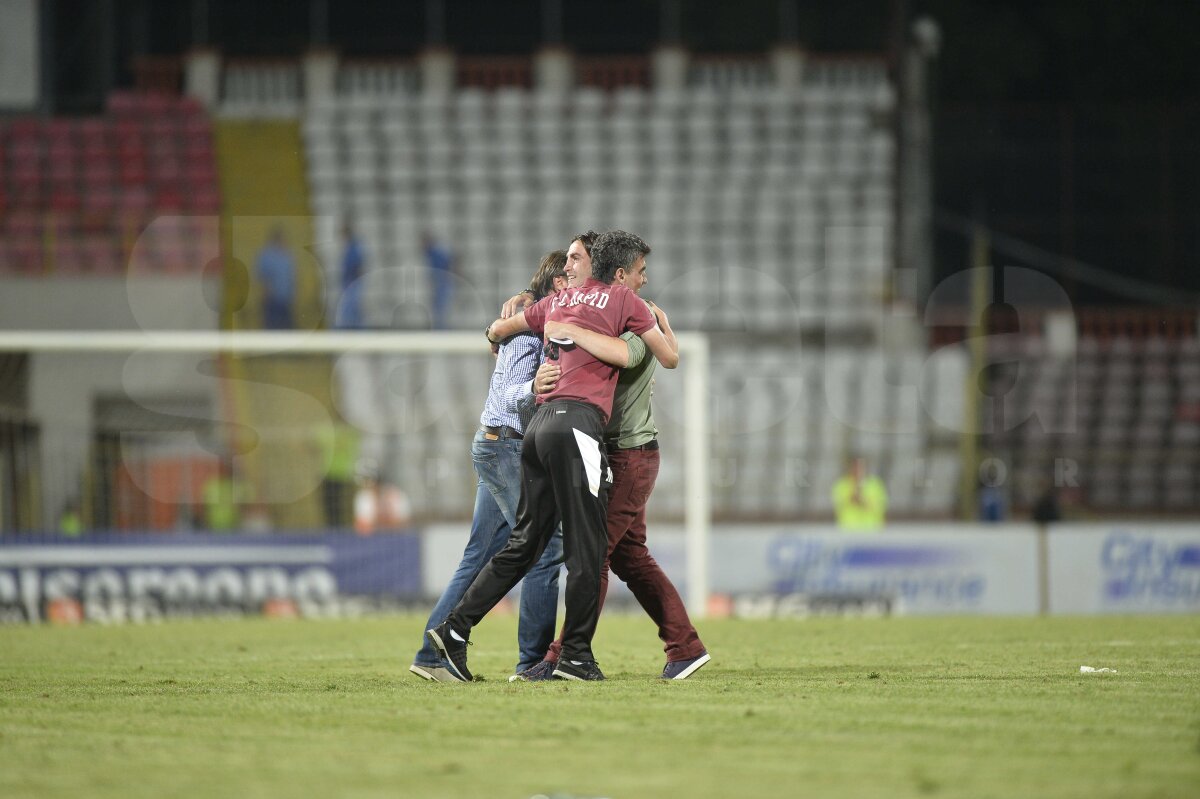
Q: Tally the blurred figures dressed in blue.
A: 3